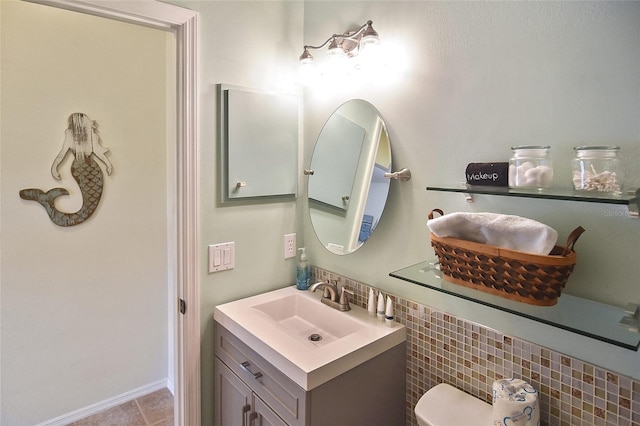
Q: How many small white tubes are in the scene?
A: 3